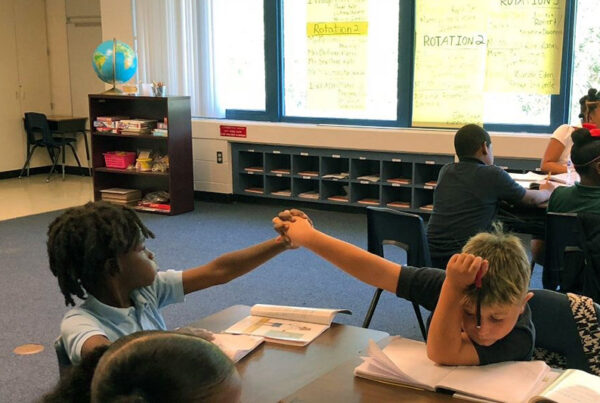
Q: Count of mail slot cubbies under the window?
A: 14